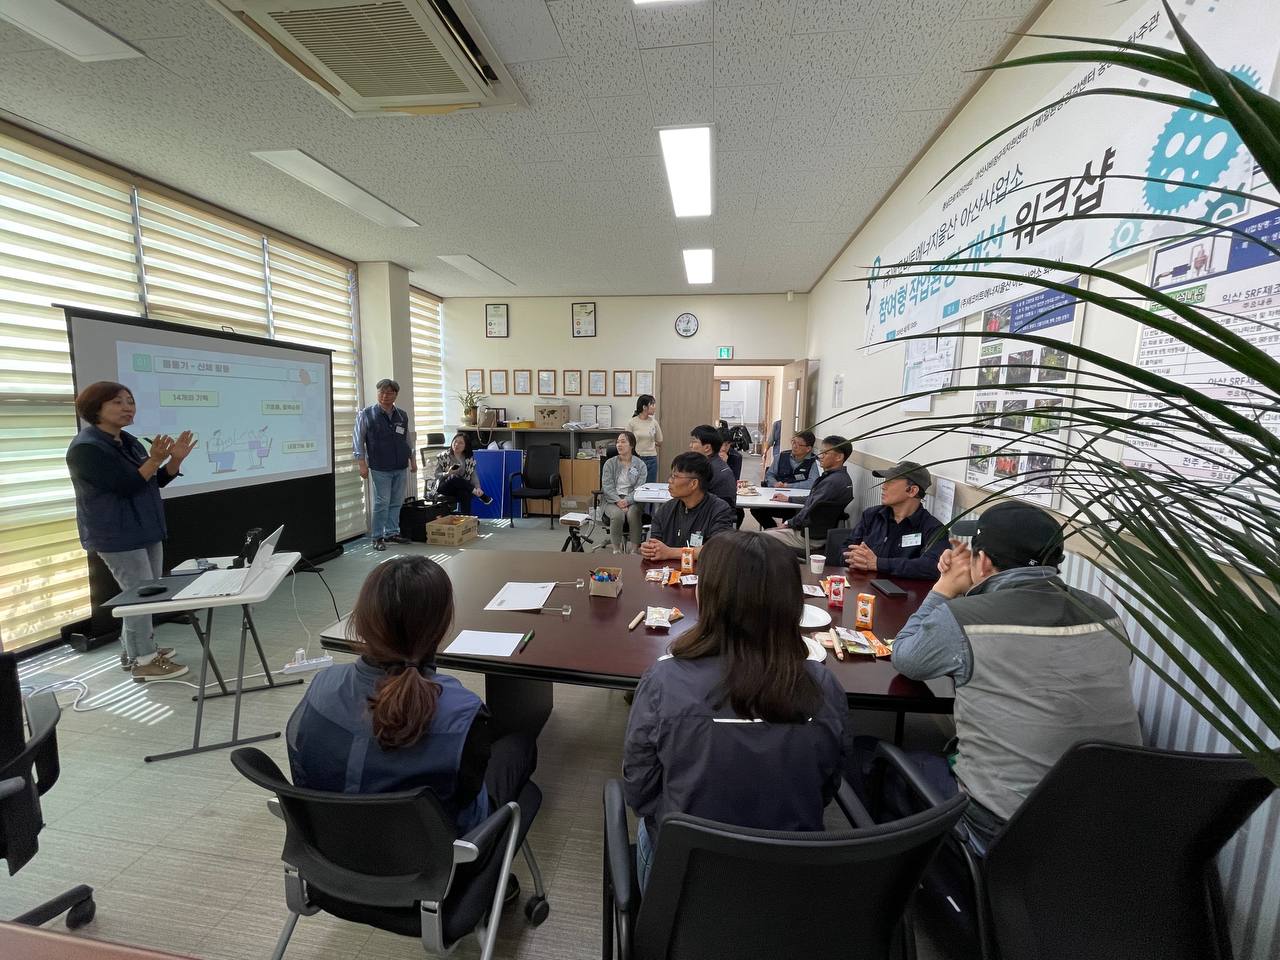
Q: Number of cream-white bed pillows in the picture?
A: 0